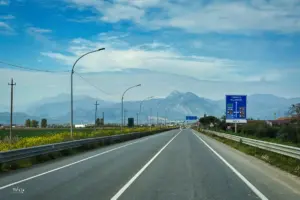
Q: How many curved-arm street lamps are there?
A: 3